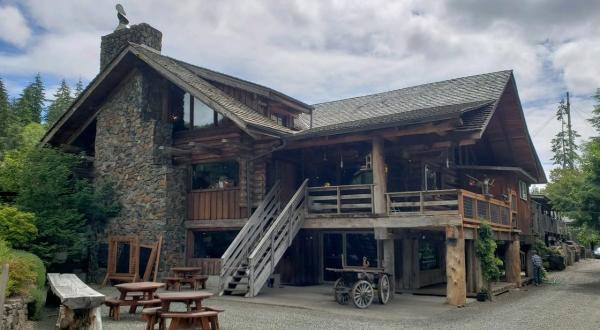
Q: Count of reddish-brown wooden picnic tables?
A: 3